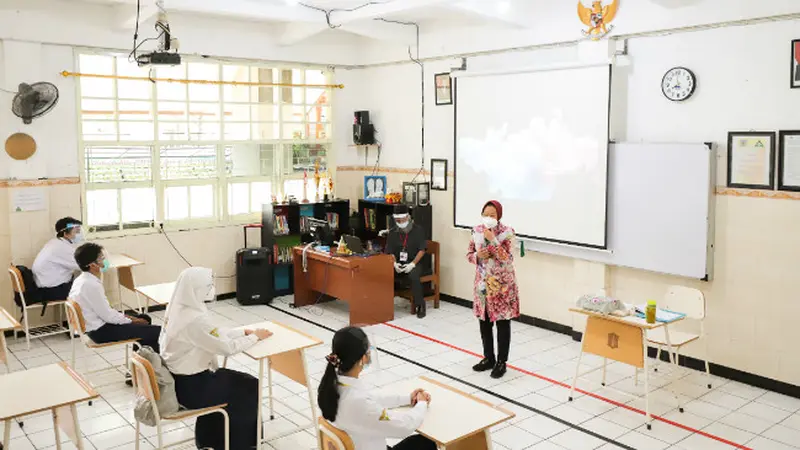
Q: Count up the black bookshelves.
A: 2